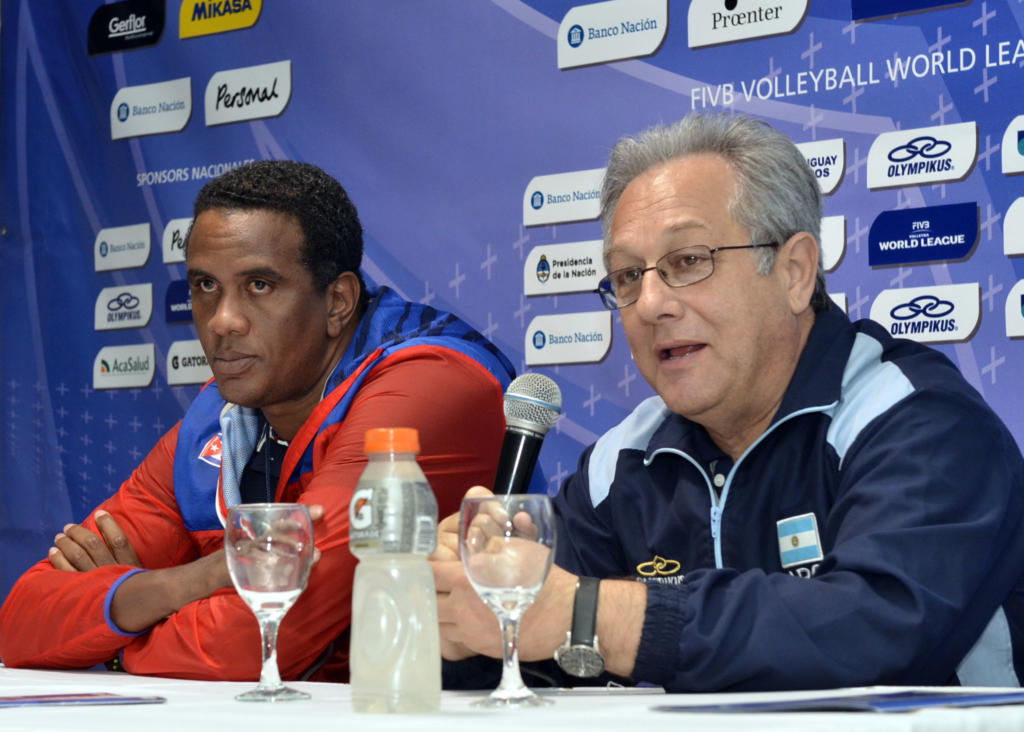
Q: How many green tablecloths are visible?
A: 0